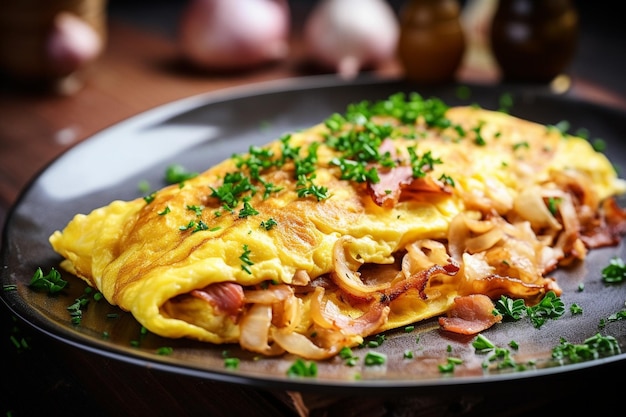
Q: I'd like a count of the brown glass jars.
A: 2